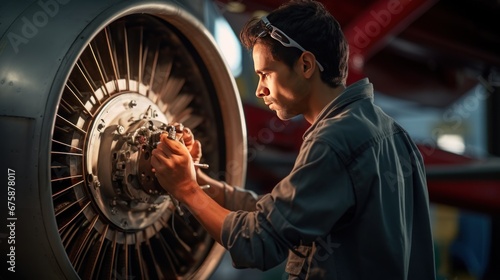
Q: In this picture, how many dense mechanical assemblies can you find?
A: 1